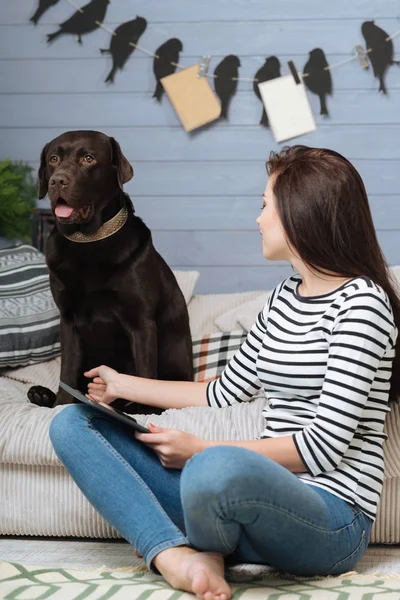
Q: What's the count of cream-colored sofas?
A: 1